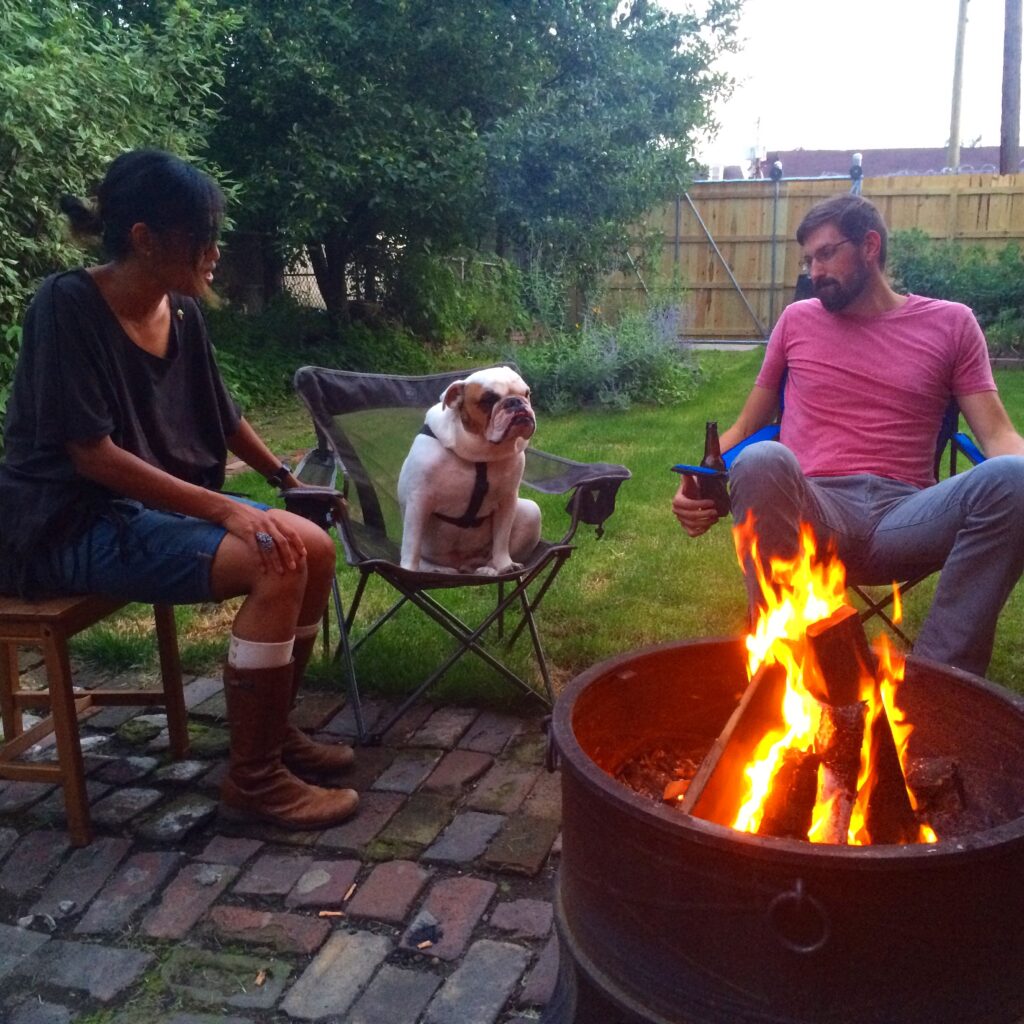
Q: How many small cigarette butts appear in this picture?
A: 4